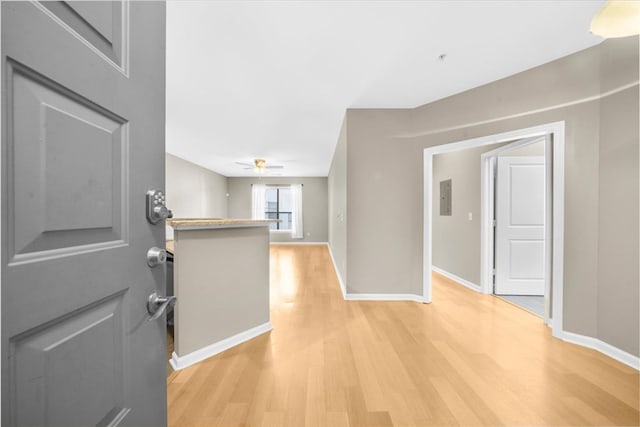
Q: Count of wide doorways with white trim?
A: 1